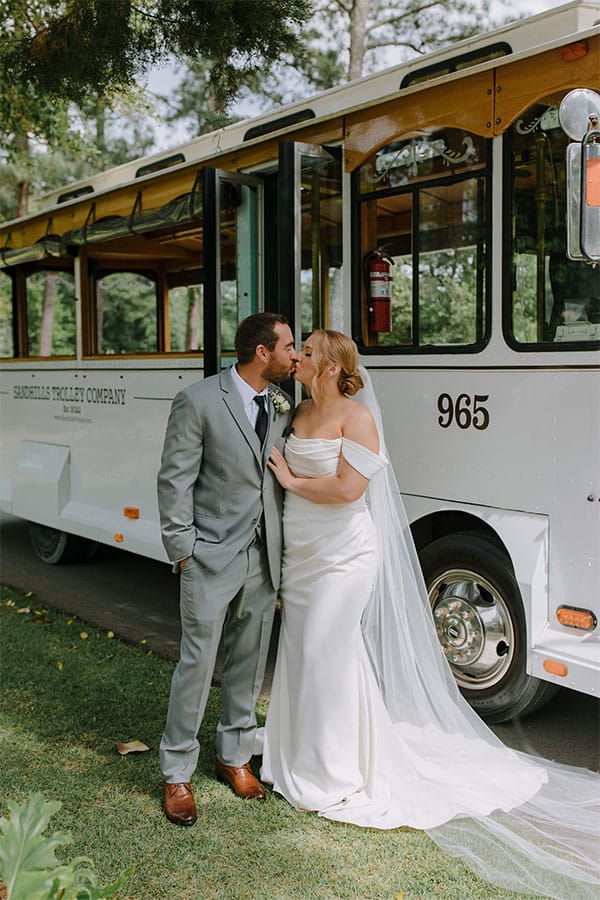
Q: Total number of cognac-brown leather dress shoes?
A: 2